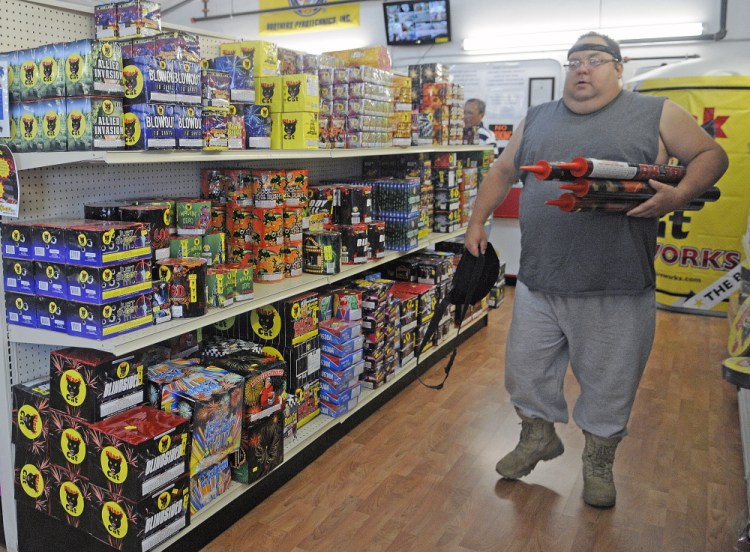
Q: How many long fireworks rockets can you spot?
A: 4